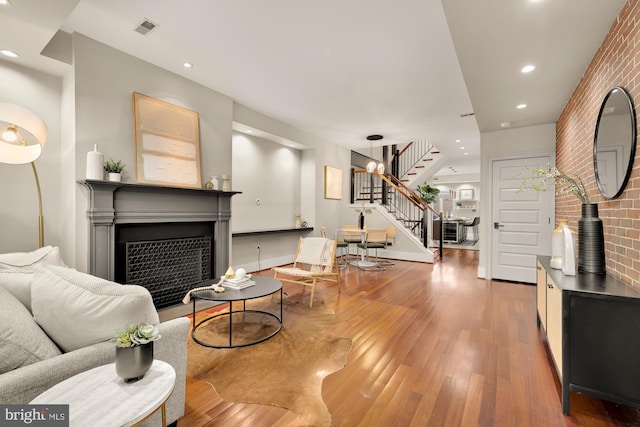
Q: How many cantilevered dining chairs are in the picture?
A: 4